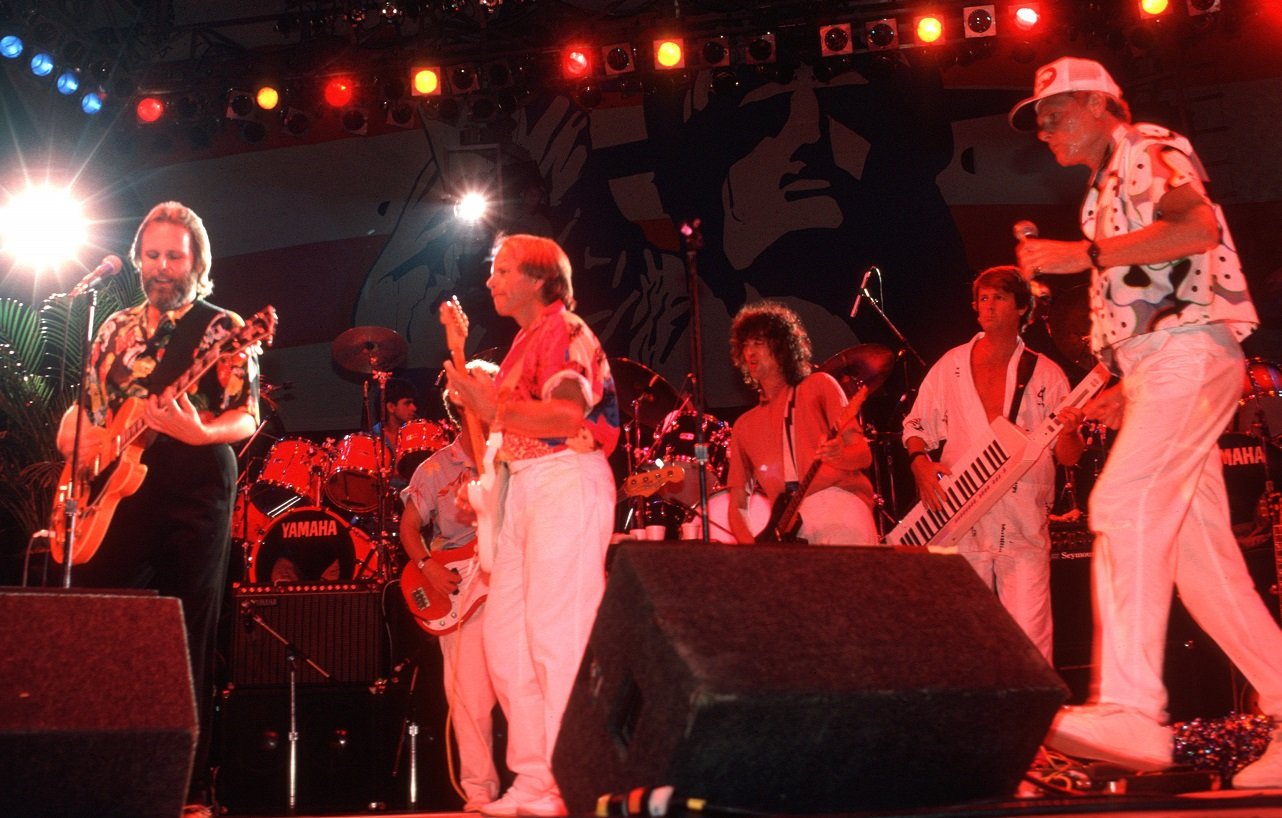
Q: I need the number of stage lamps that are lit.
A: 15